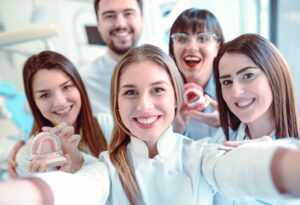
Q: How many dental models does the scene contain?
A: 2